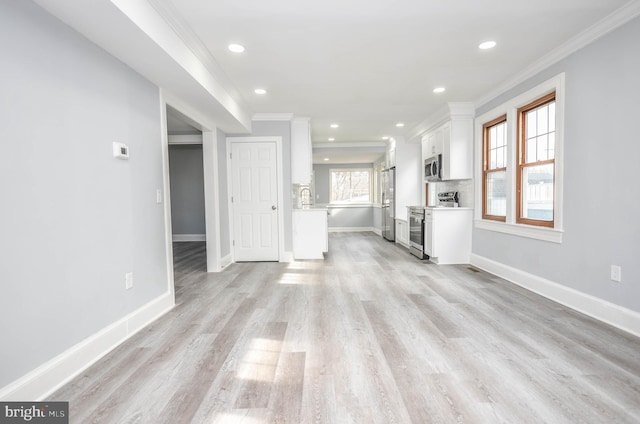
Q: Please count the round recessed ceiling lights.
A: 9